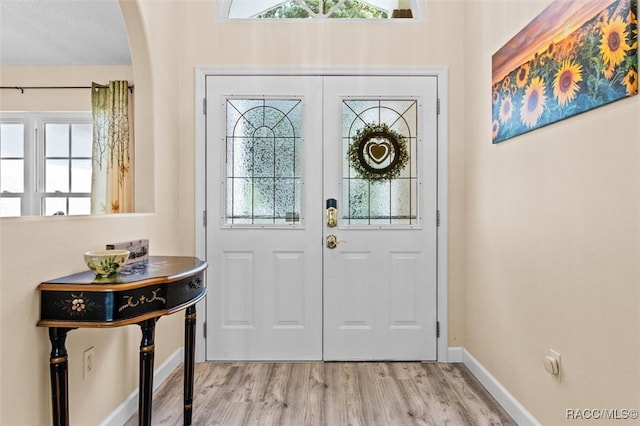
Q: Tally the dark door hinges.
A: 6